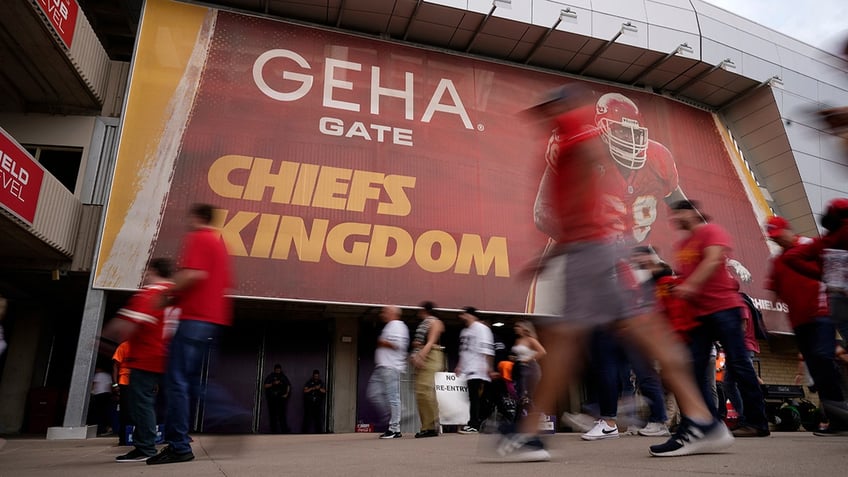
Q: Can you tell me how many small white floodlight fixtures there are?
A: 6